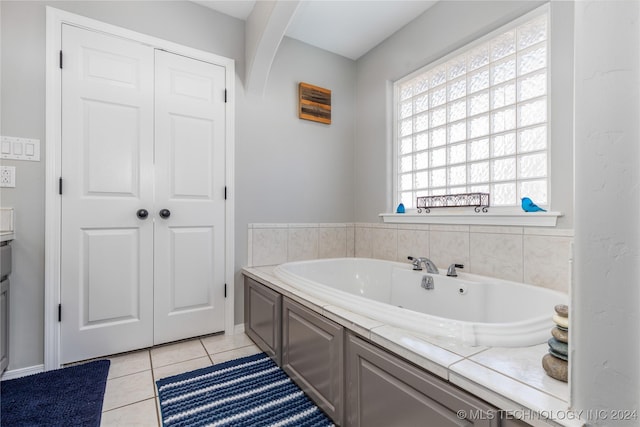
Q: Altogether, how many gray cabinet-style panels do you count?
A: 3